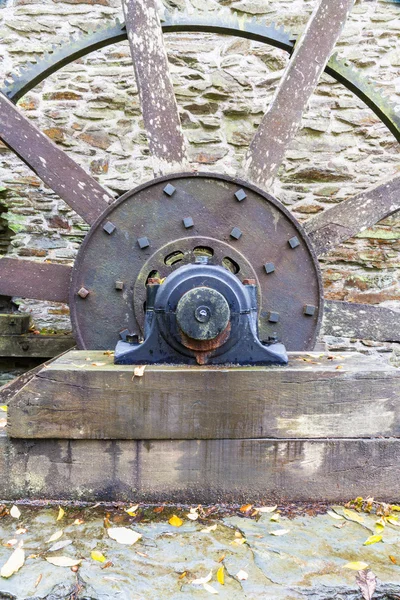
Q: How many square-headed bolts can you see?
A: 13